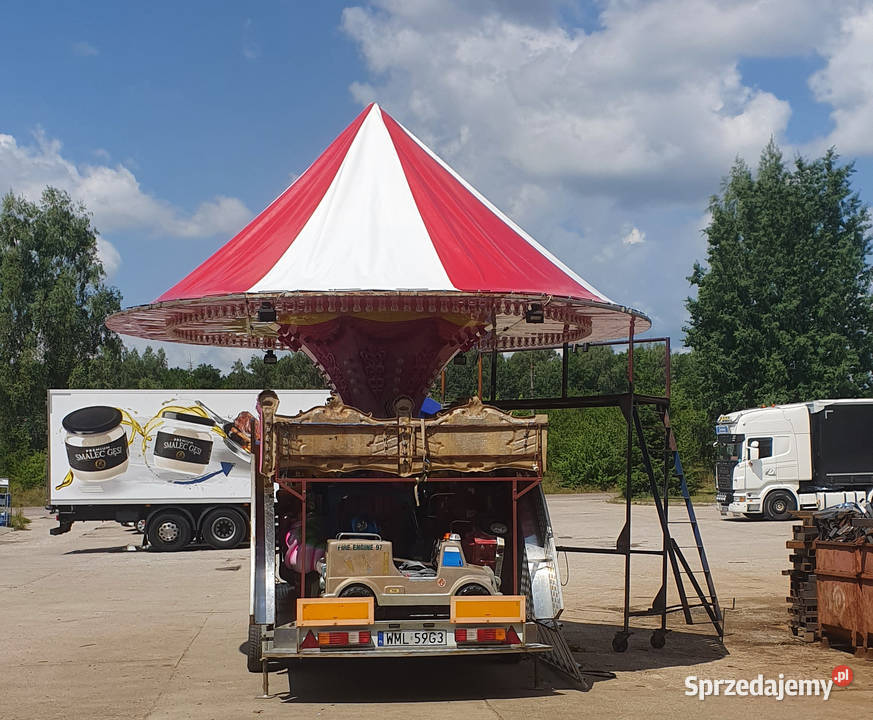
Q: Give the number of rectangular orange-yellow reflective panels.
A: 2